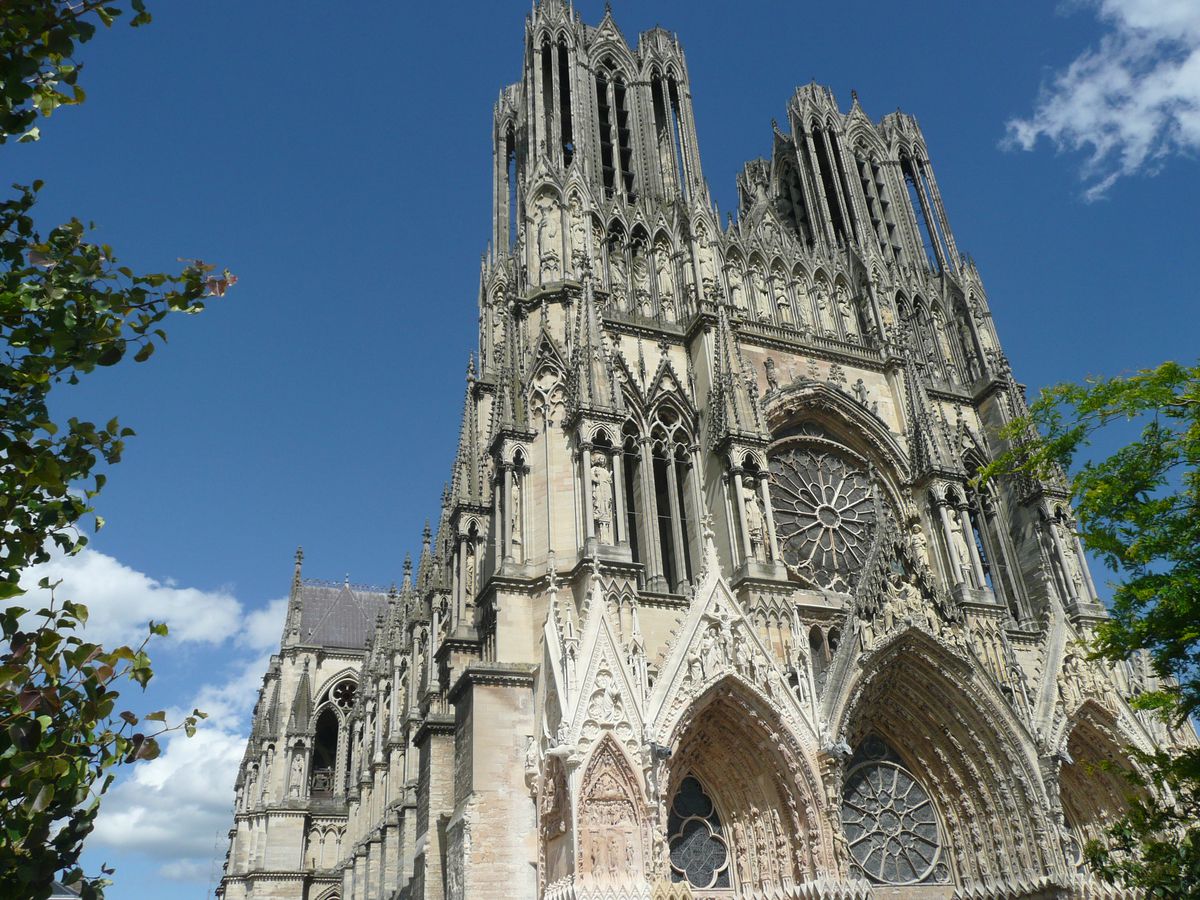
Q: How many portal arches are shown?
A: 3